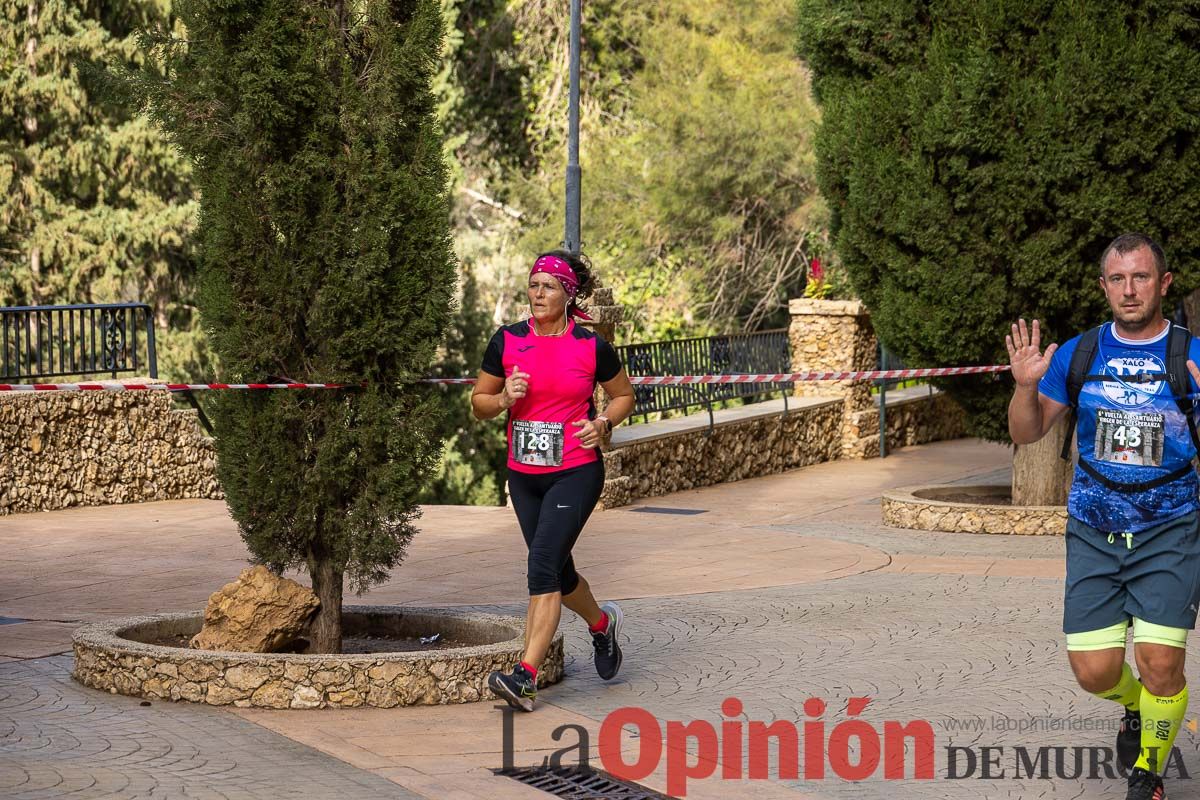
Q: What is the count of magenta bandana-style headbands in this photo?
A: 1